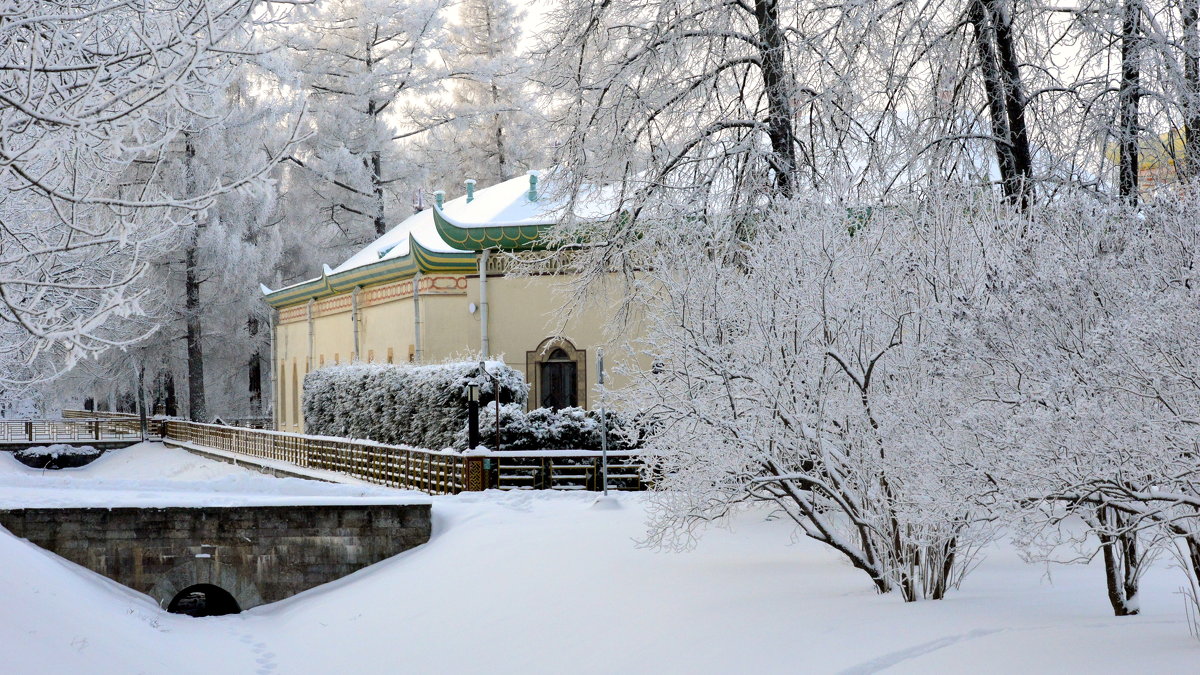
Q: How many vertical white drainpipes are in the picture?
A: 5